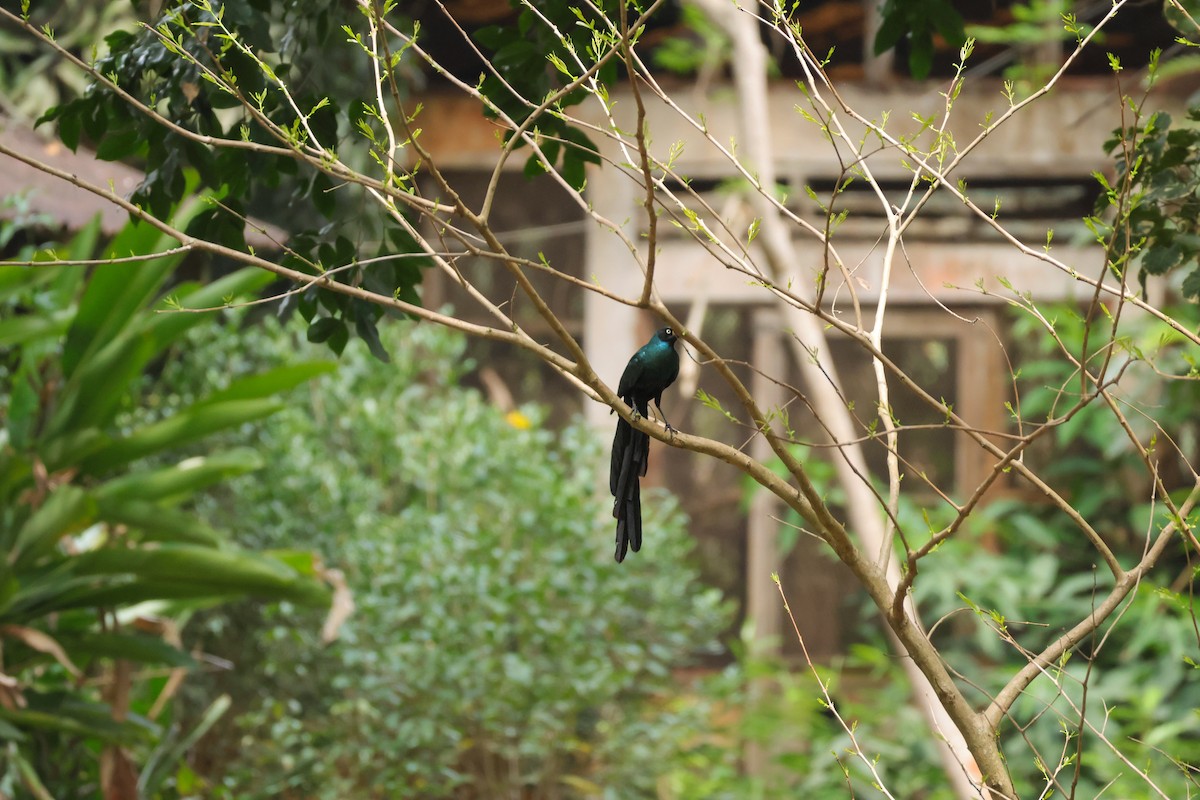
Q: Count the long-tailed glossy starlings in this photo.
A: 1